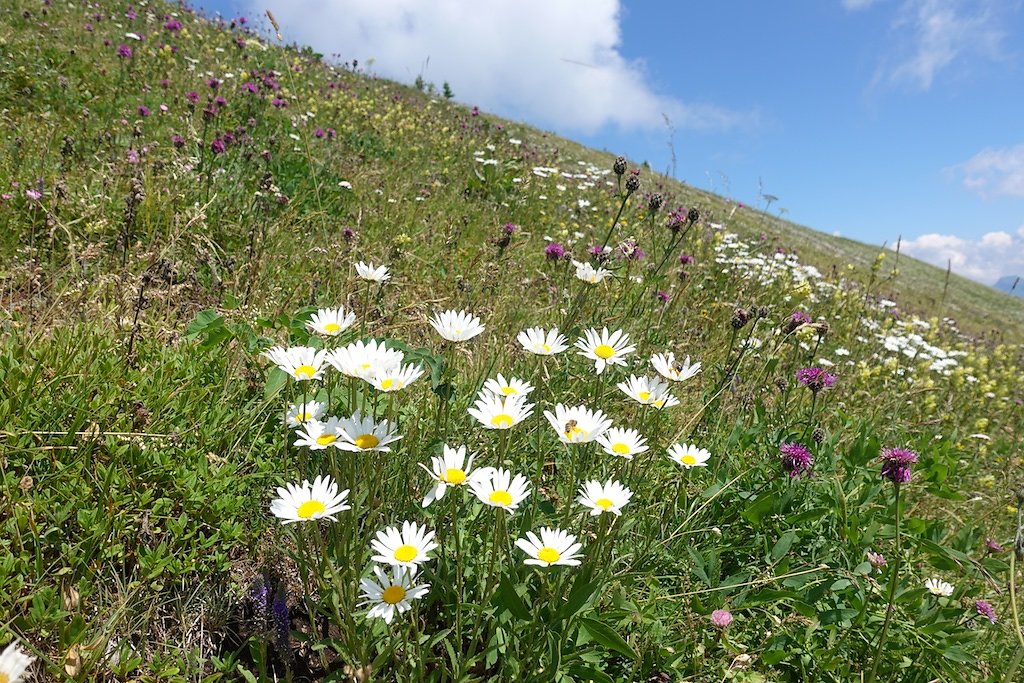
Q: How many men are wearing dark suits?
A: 0